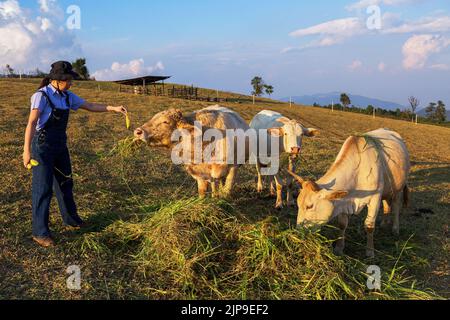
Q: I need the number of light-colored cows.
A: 3